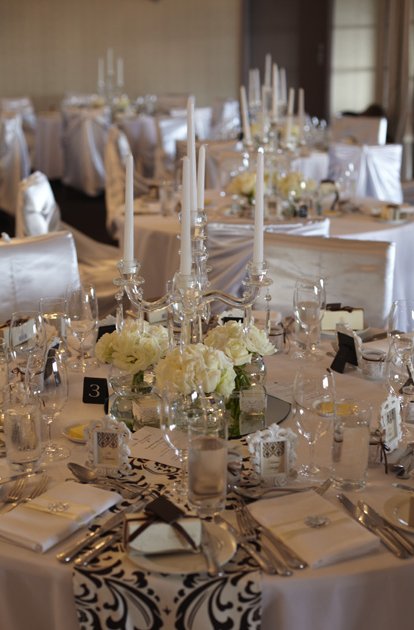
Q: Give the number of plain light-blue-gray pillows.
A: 0